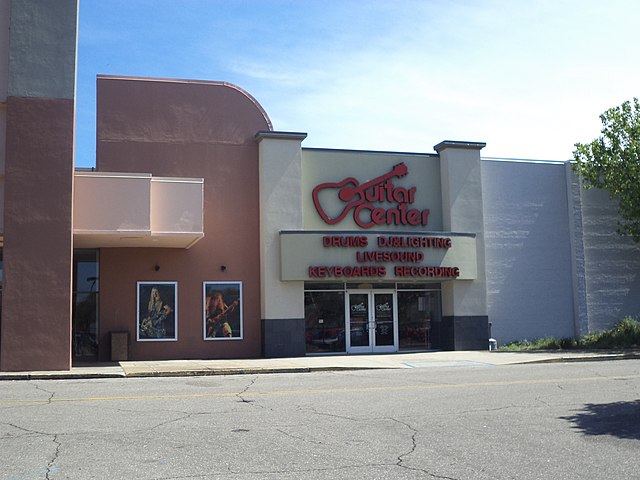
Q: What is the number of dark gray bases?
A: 2